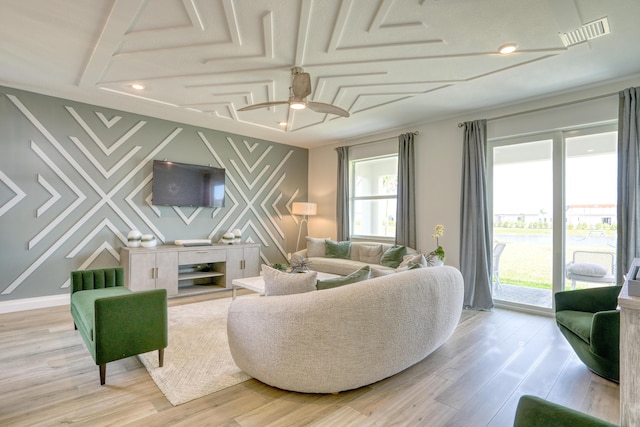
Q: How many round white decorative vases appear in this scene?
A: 4